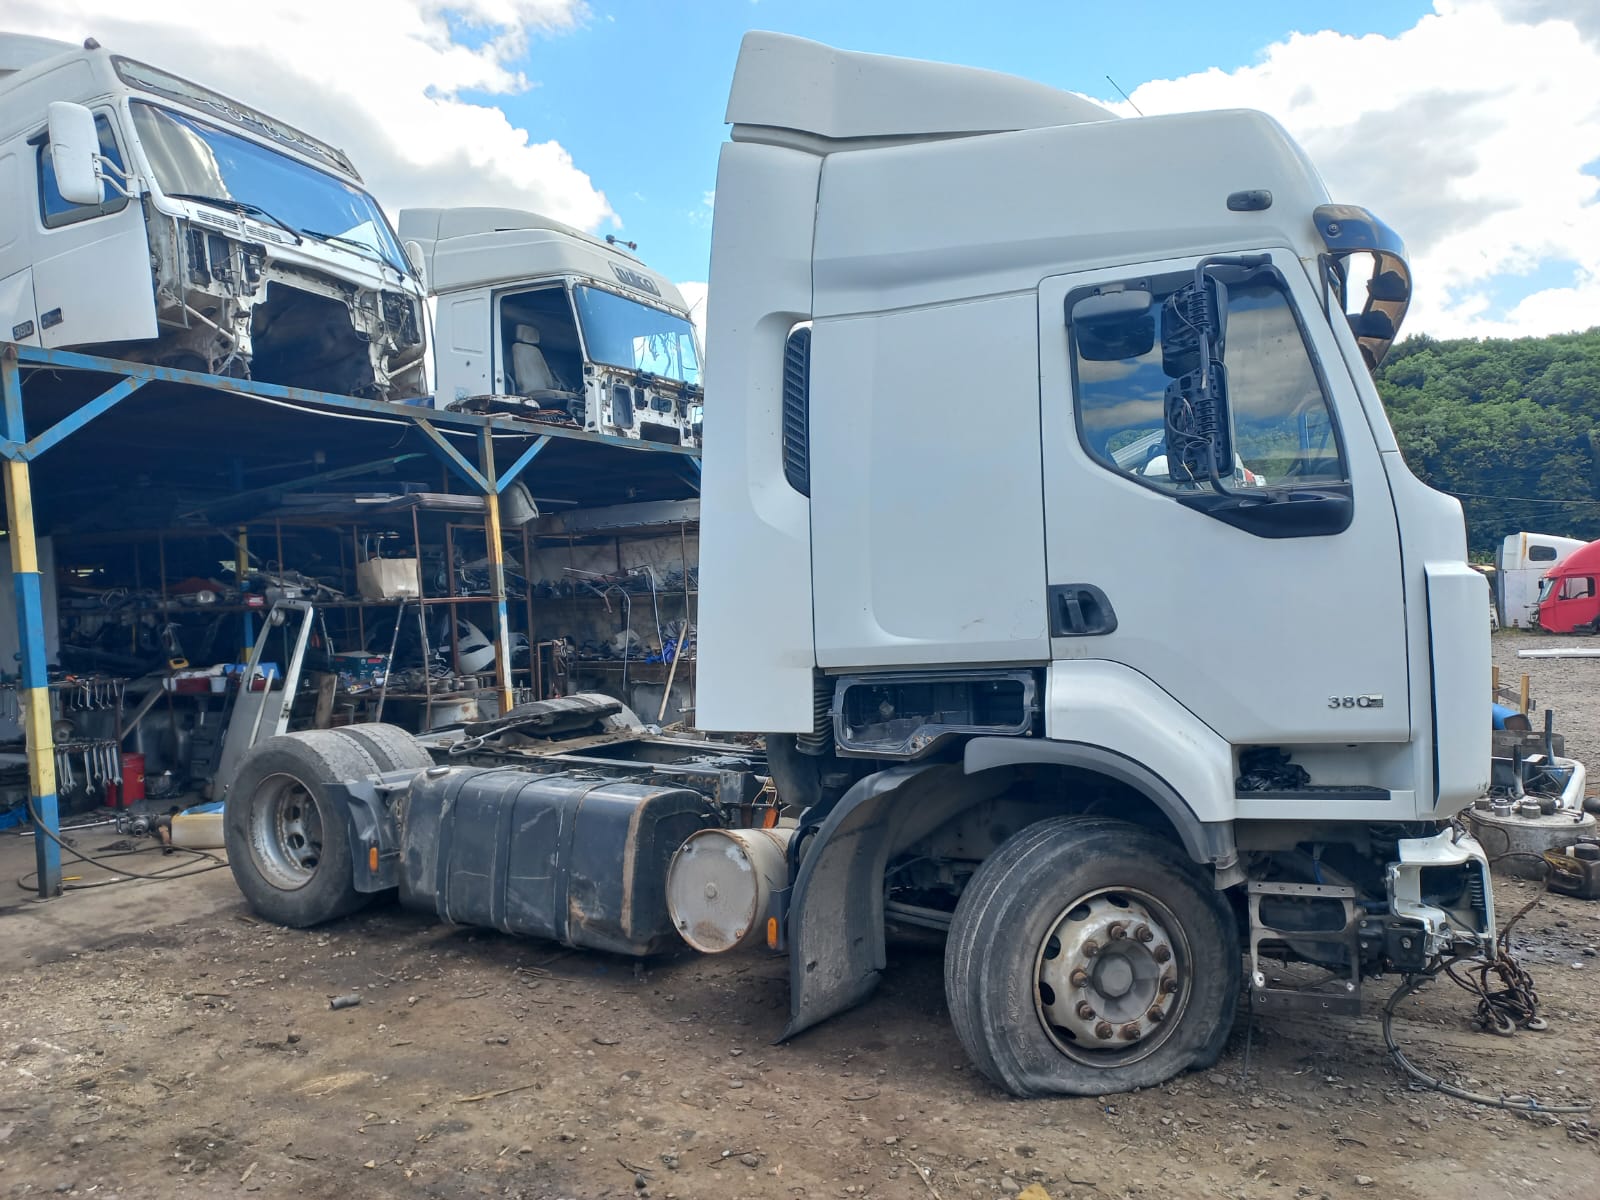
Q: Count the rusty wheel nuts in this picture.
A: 10